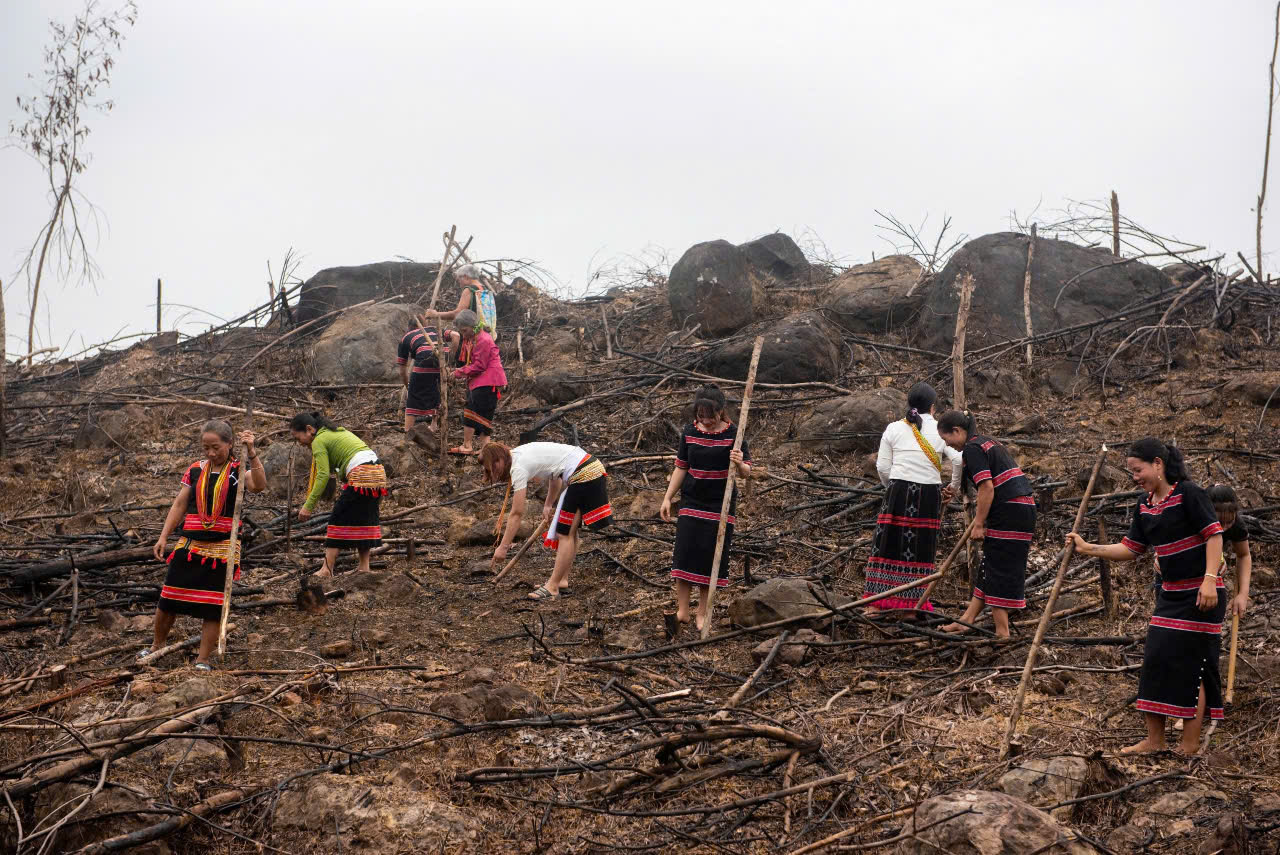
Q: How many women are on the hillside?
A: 11